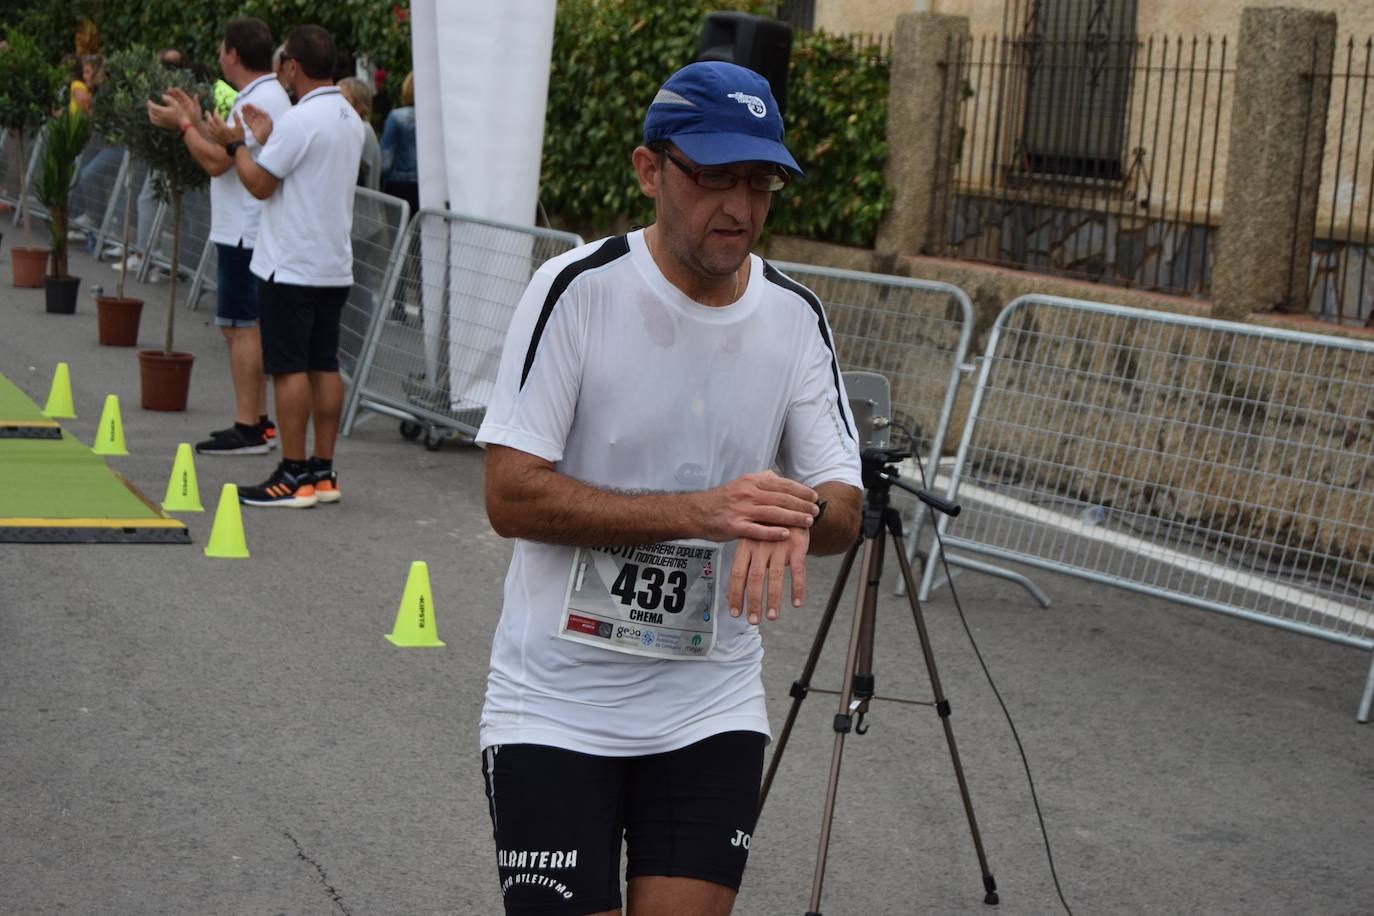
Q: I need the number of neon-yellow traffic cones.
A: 5